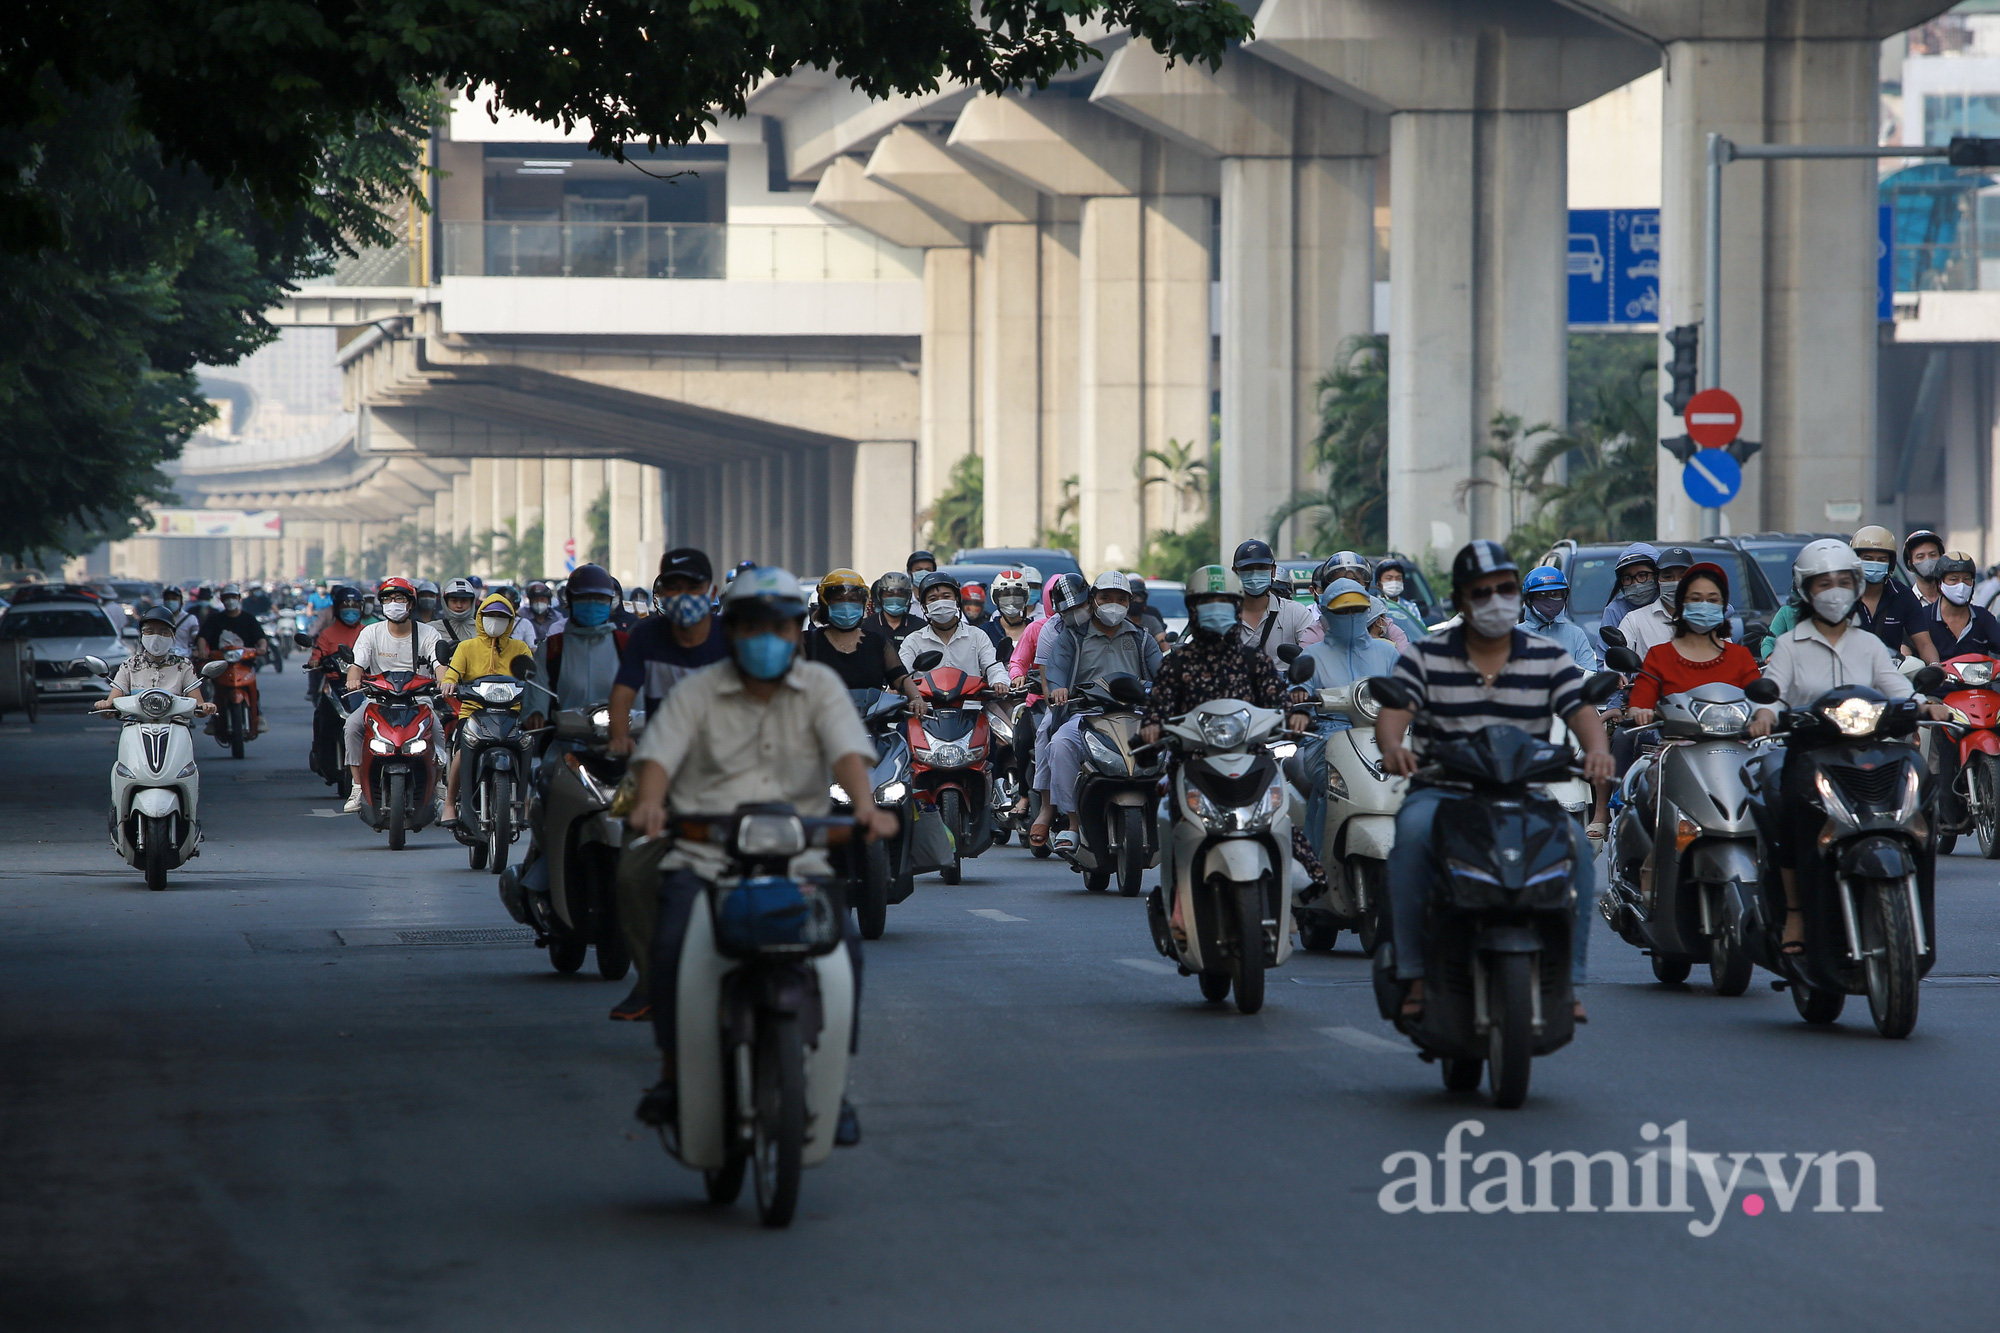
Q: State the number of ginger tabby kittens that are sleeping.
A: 0